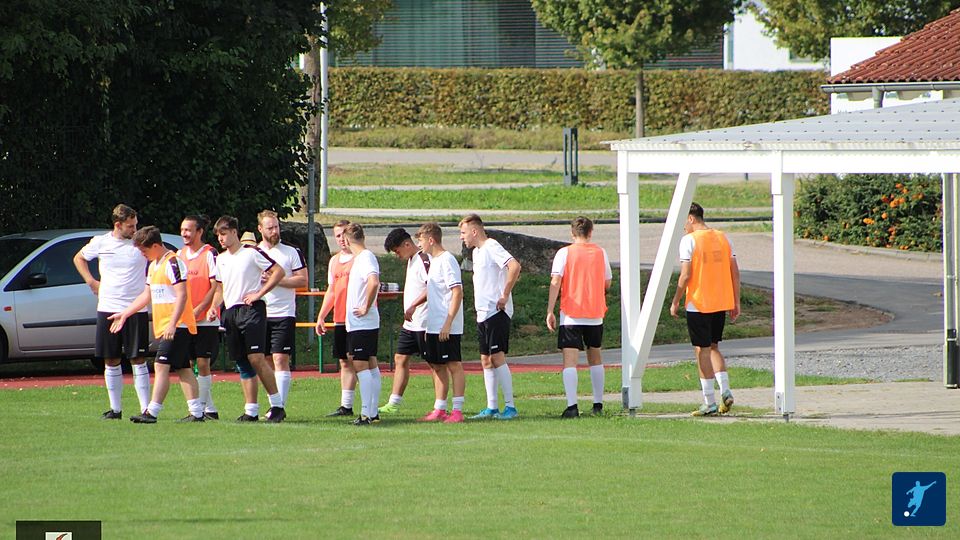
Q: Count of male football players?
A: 12